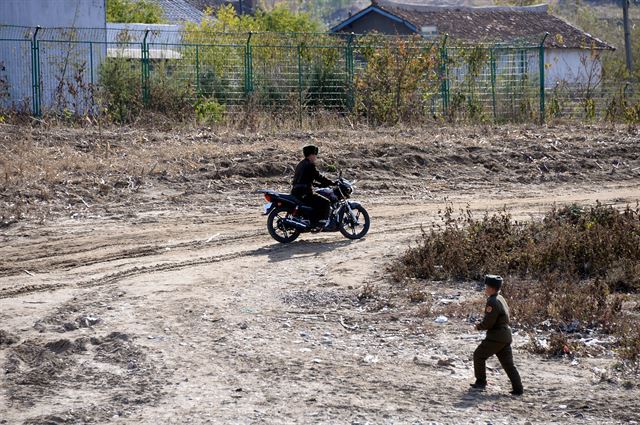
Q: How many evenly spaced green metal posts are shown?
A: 6